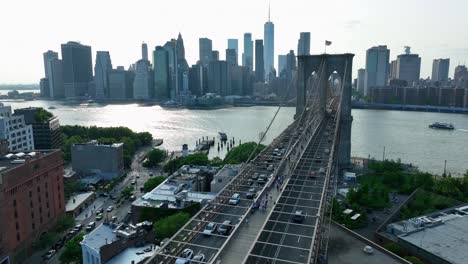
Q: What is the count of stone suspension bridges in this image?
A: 1